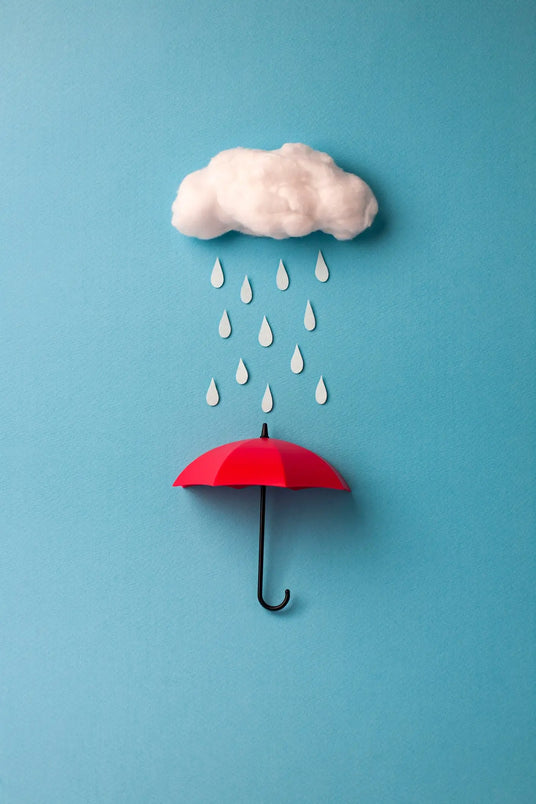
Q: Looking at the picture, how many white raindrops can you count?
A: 12